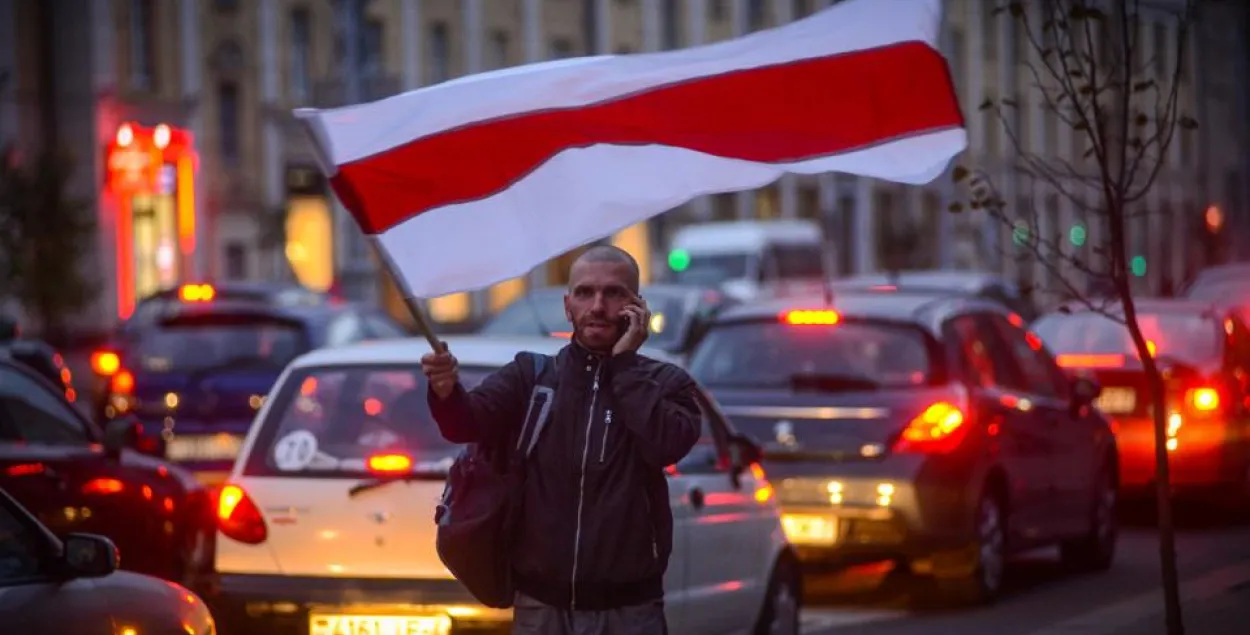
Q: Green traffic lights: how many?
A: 4